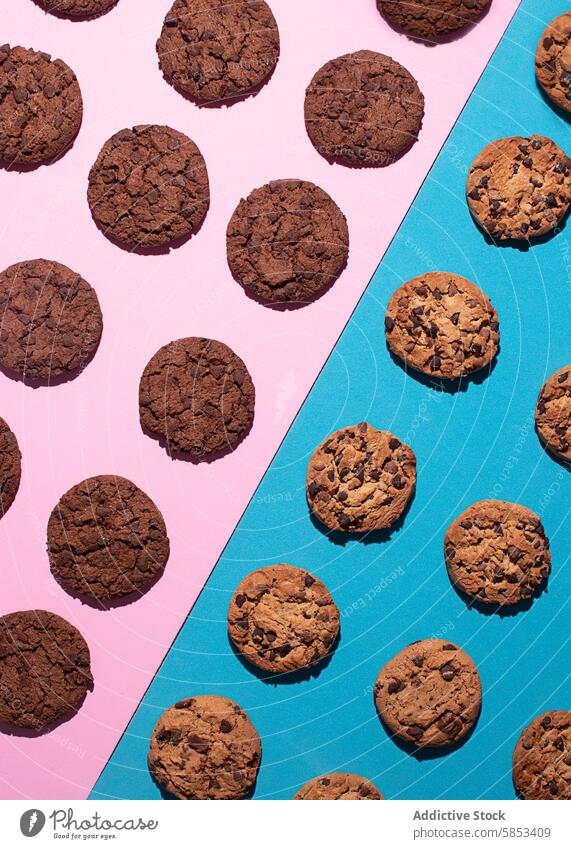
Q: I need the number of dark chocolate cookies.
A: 12